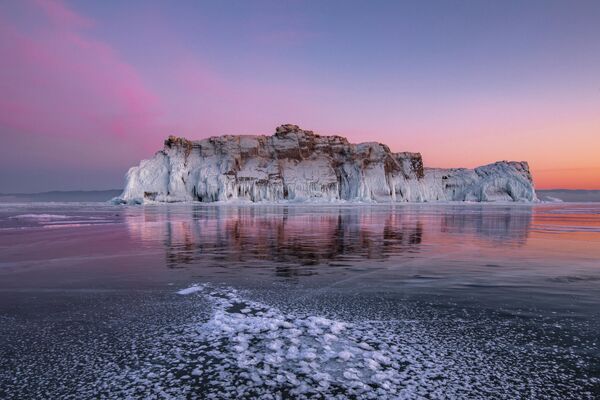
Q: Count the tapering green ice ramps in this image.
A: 0